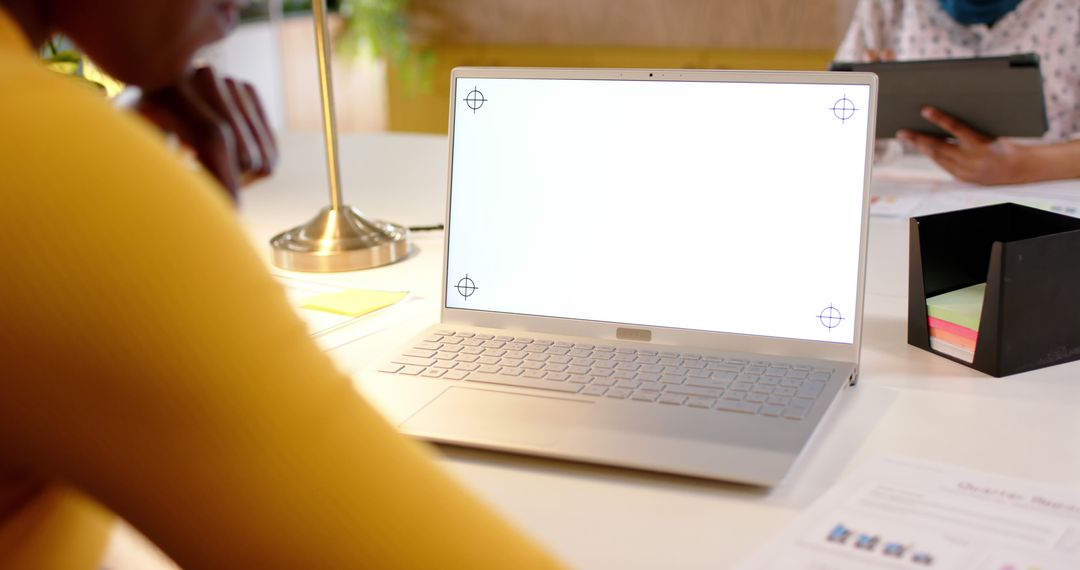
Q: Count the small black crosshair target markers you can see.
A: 4